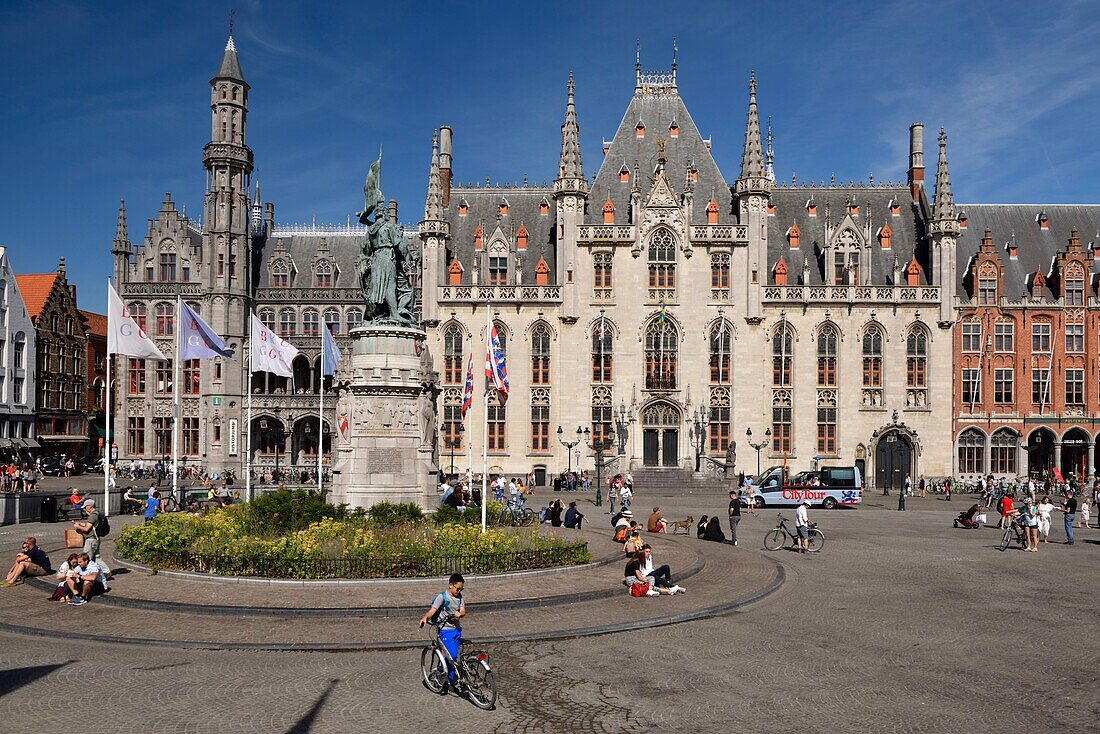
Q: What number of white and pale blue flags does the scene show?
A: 4